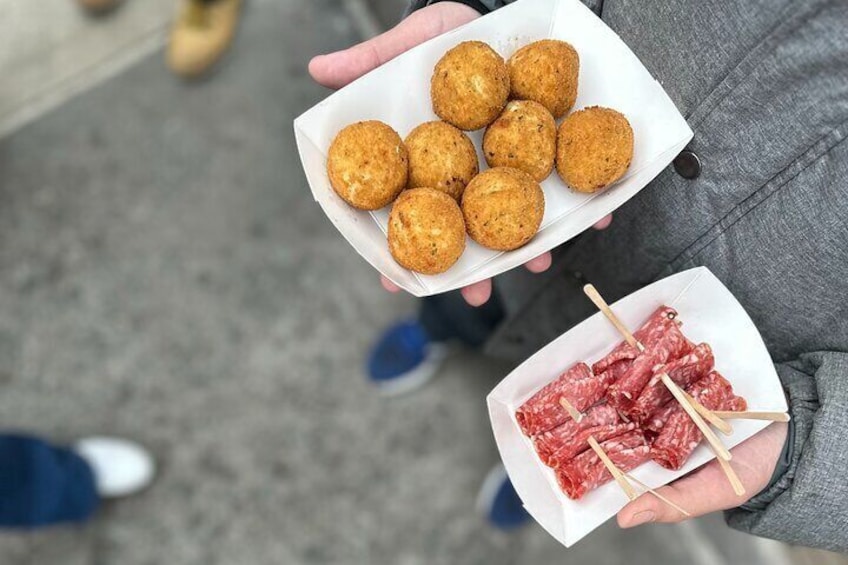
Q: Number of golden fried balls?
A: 8